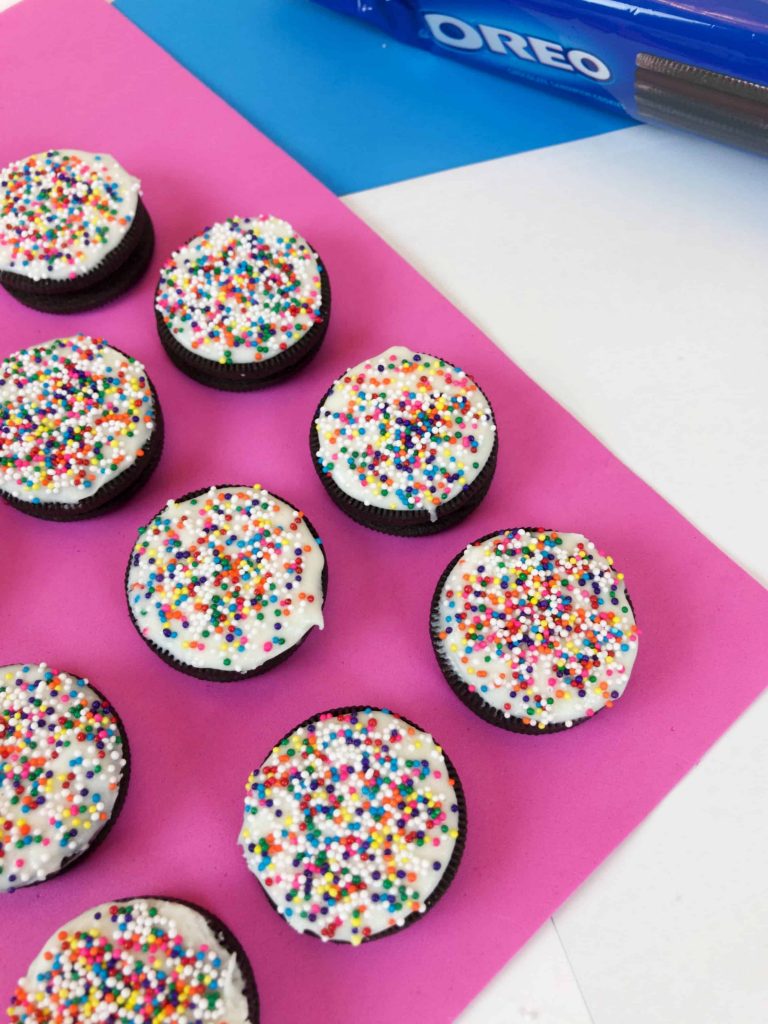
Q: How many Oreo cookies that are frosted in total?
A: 9